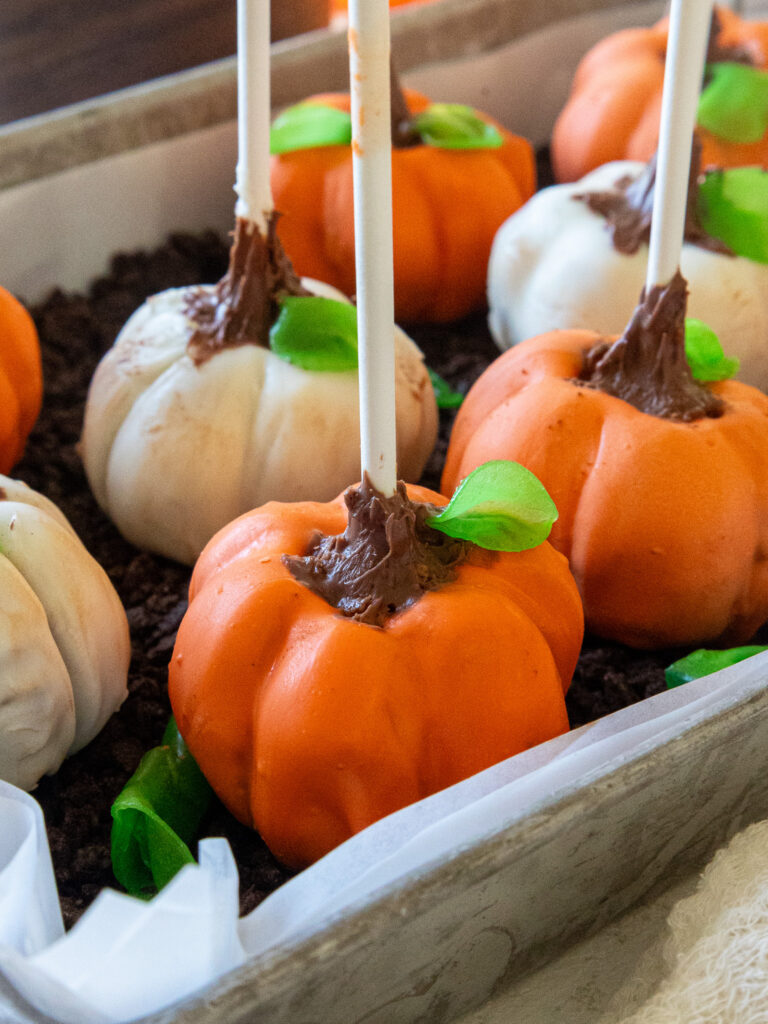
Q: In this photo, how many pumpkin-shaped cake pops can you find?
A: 8